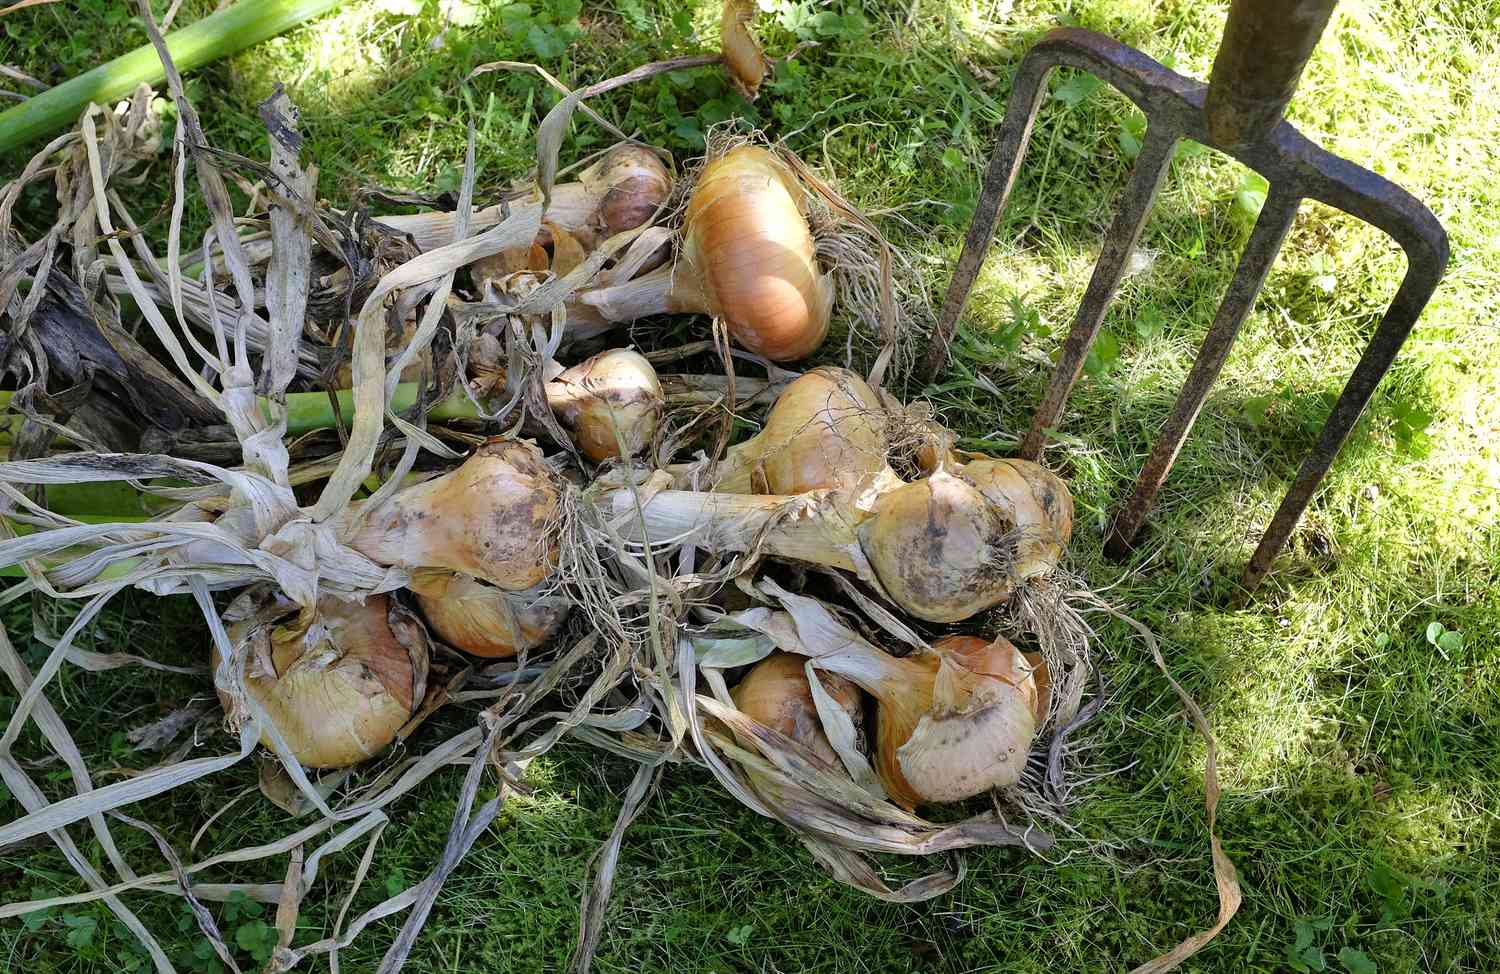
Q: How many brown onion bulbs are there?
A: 11